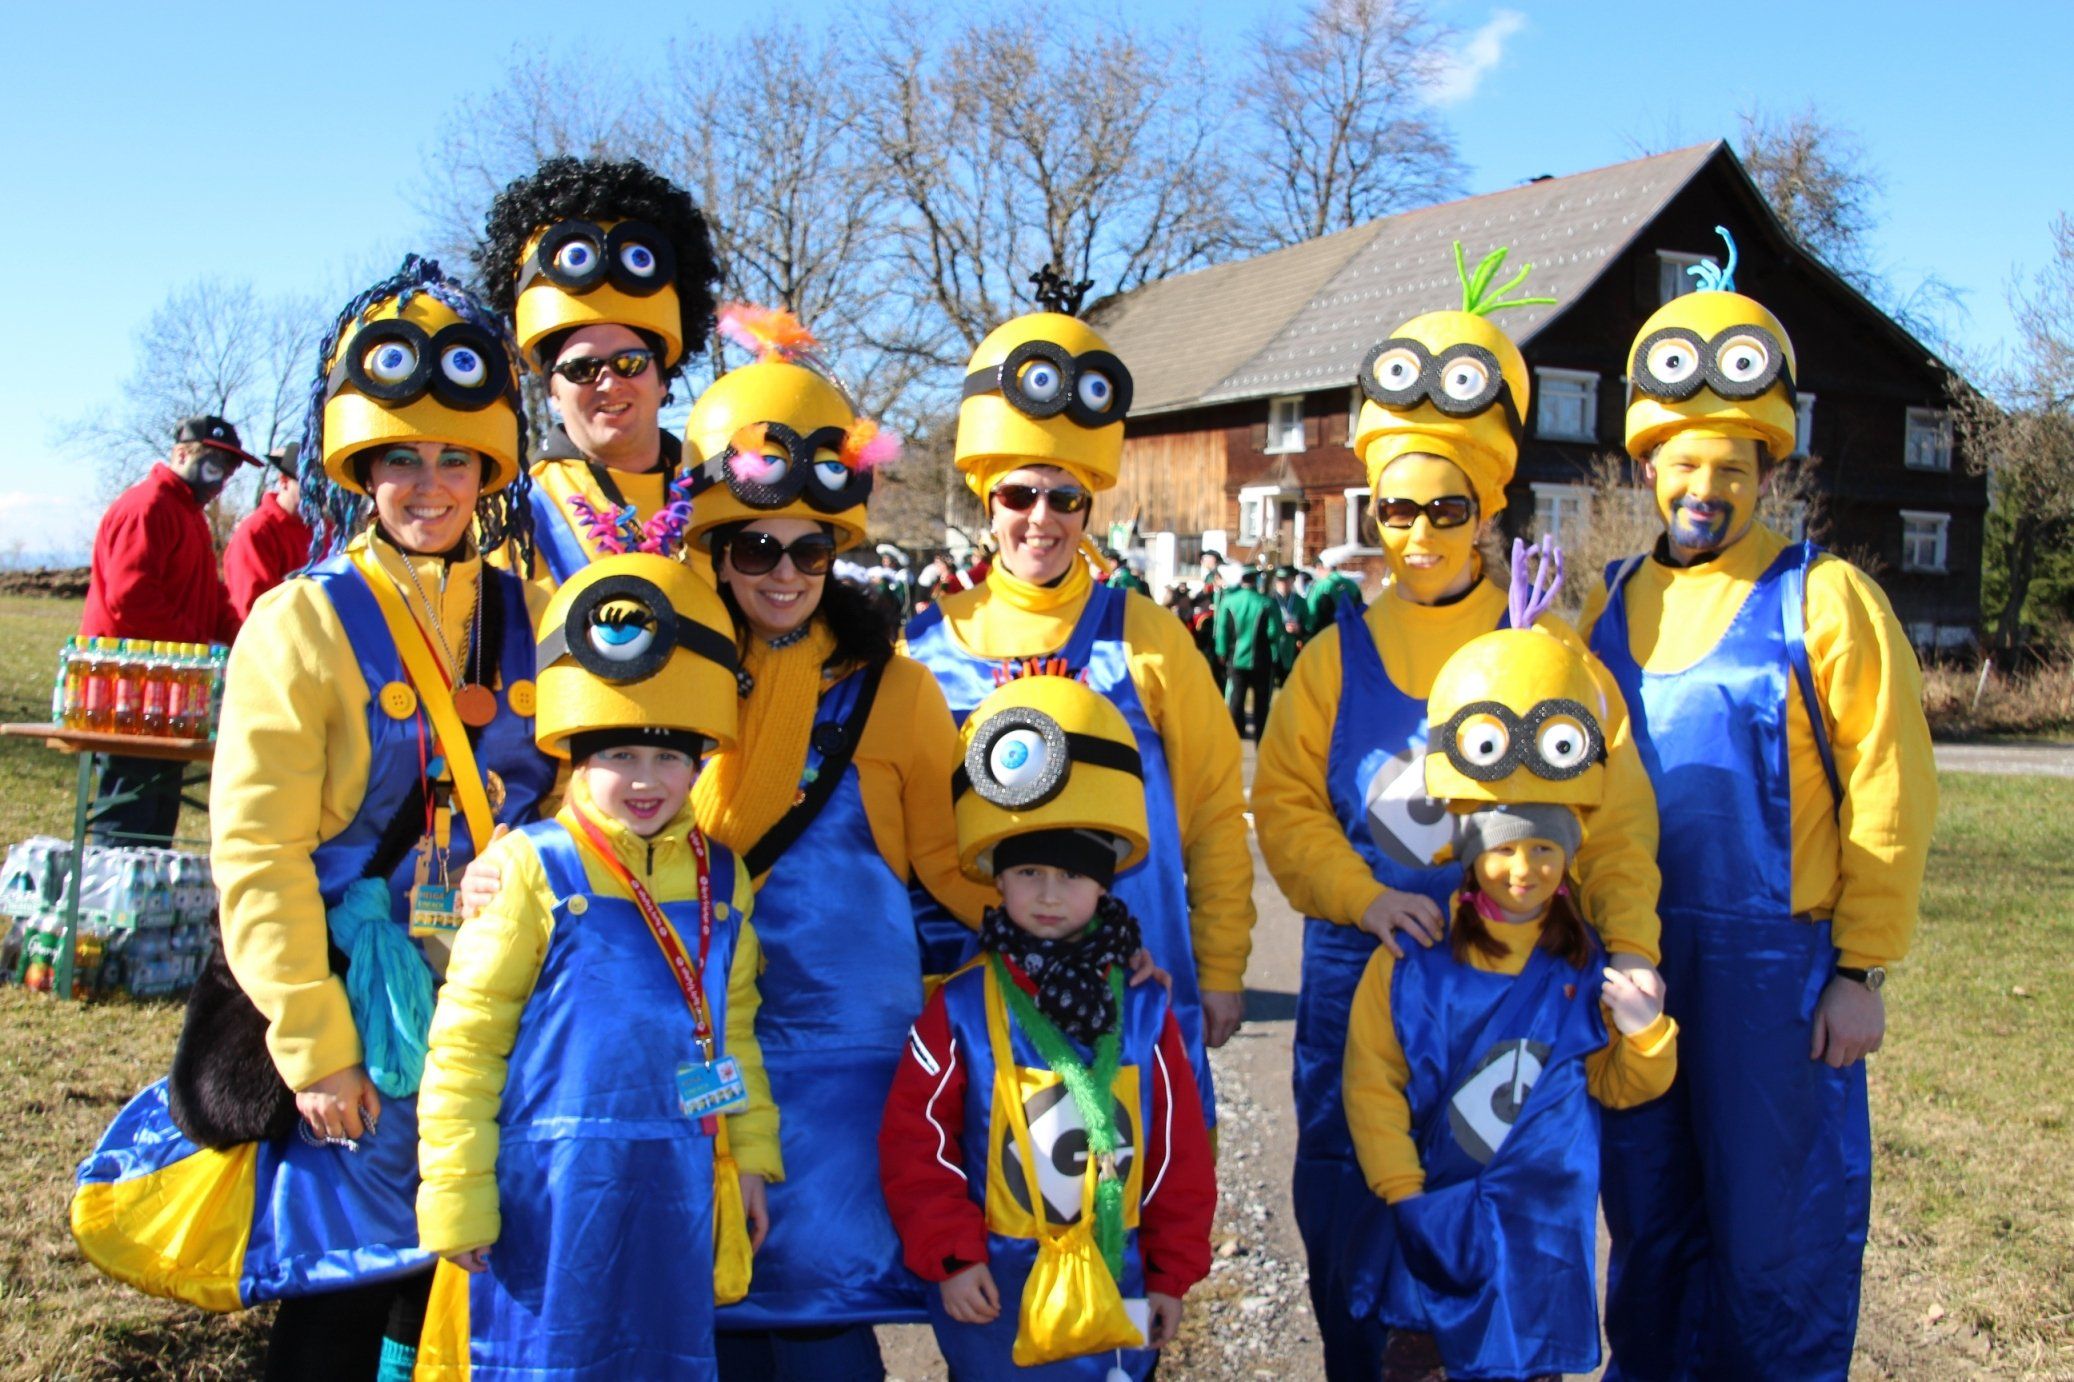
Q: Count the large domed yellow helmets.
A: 9